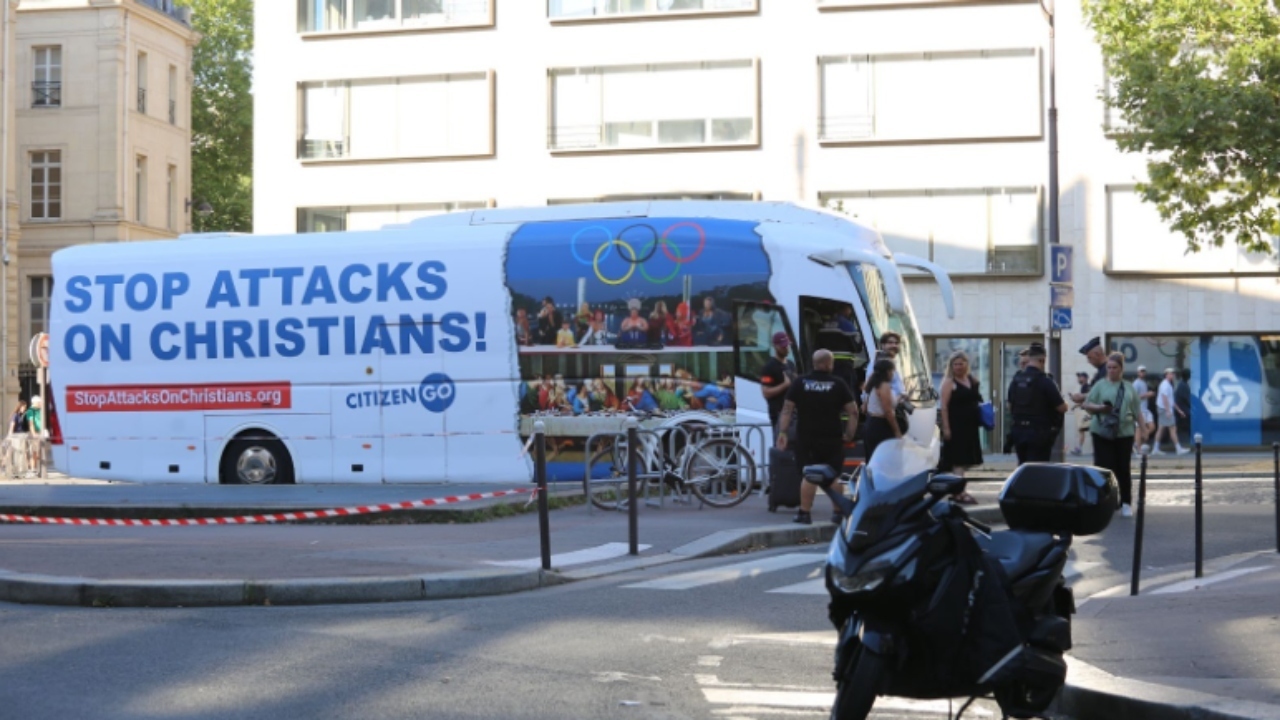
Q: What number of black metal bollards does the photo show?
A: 5